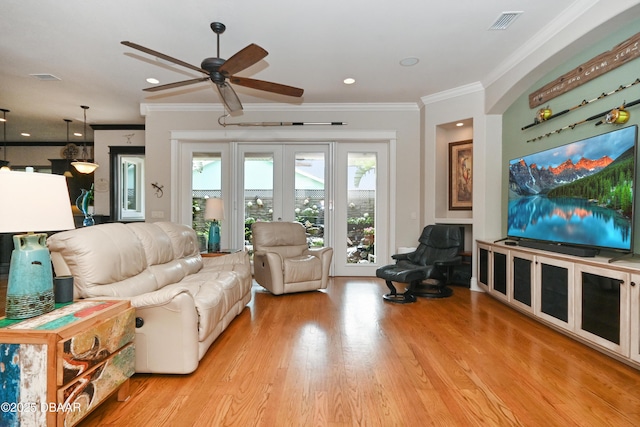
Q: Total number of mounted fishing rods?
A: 2